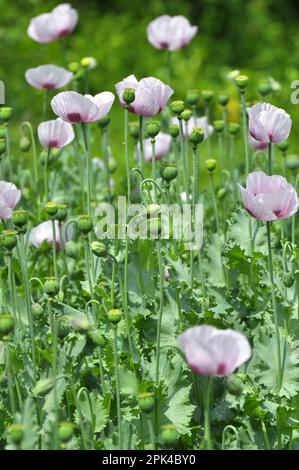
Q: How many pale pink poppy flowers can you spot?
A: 13